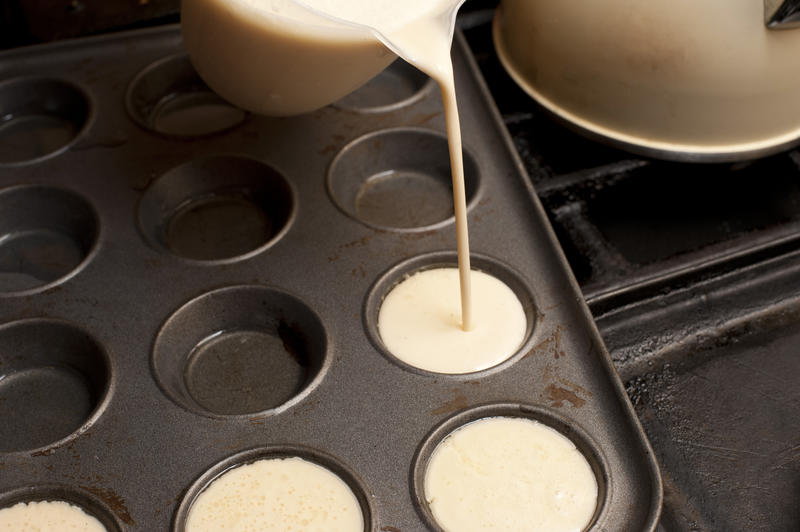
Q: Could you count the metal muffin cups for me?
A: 12